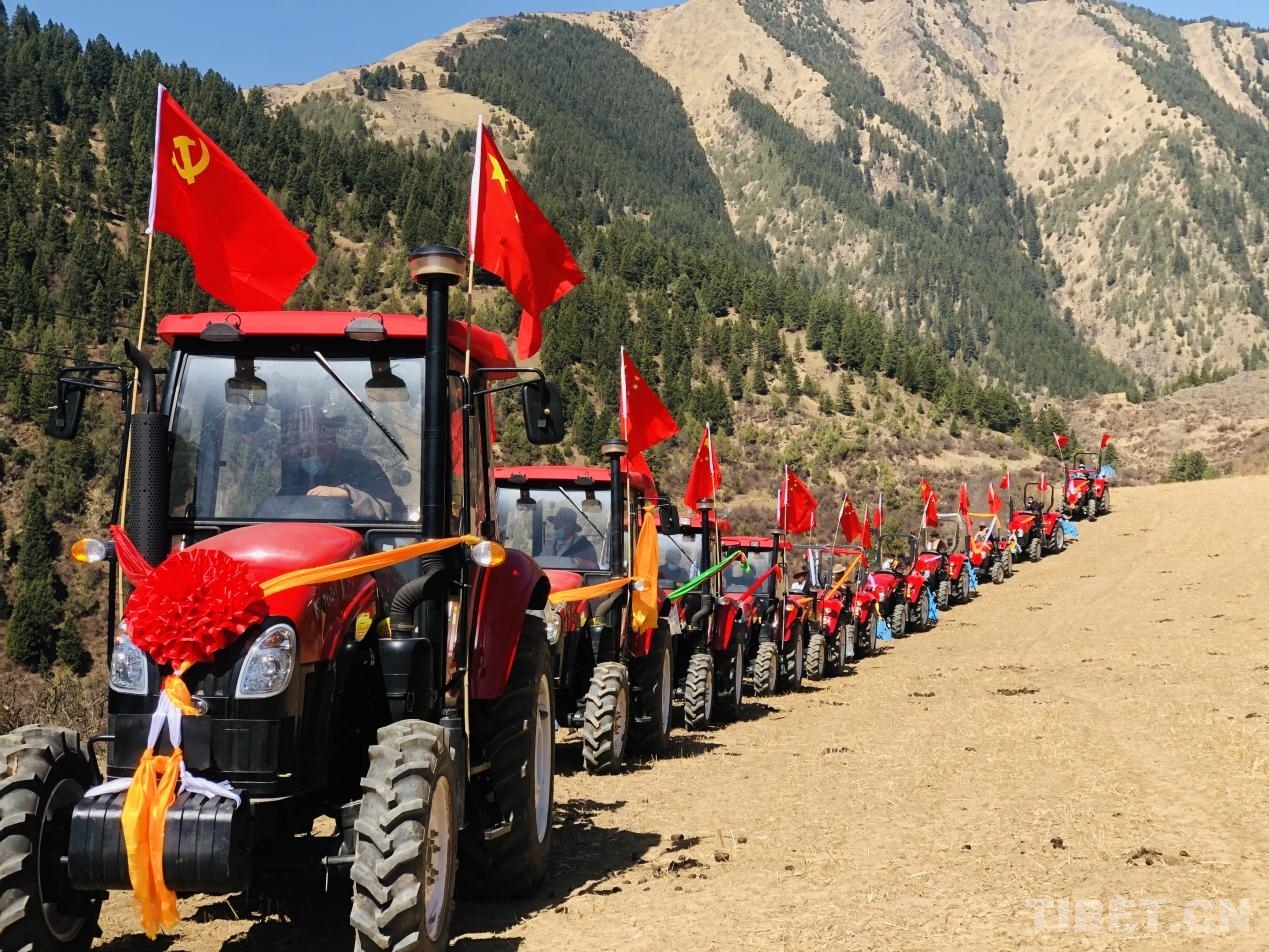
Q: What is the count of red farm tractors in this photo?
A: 11